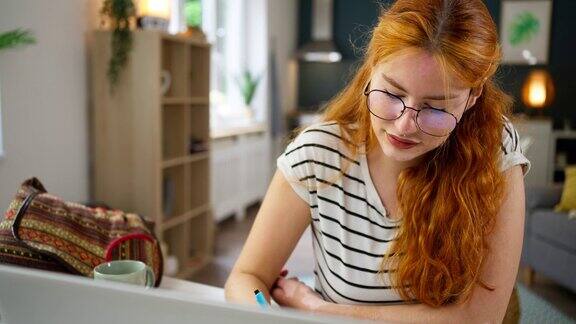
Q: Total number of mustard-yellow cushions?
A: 1